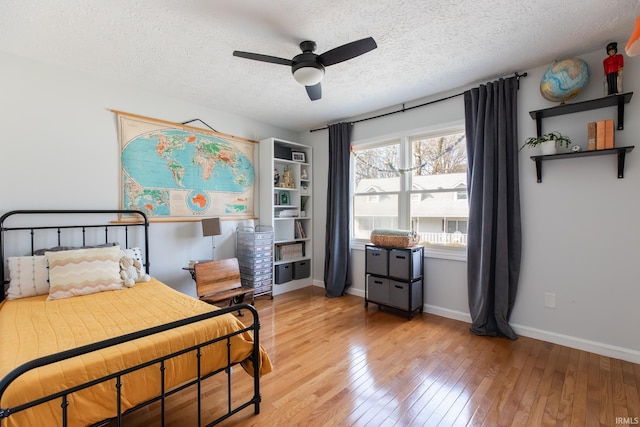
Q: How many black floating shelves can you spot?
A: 2